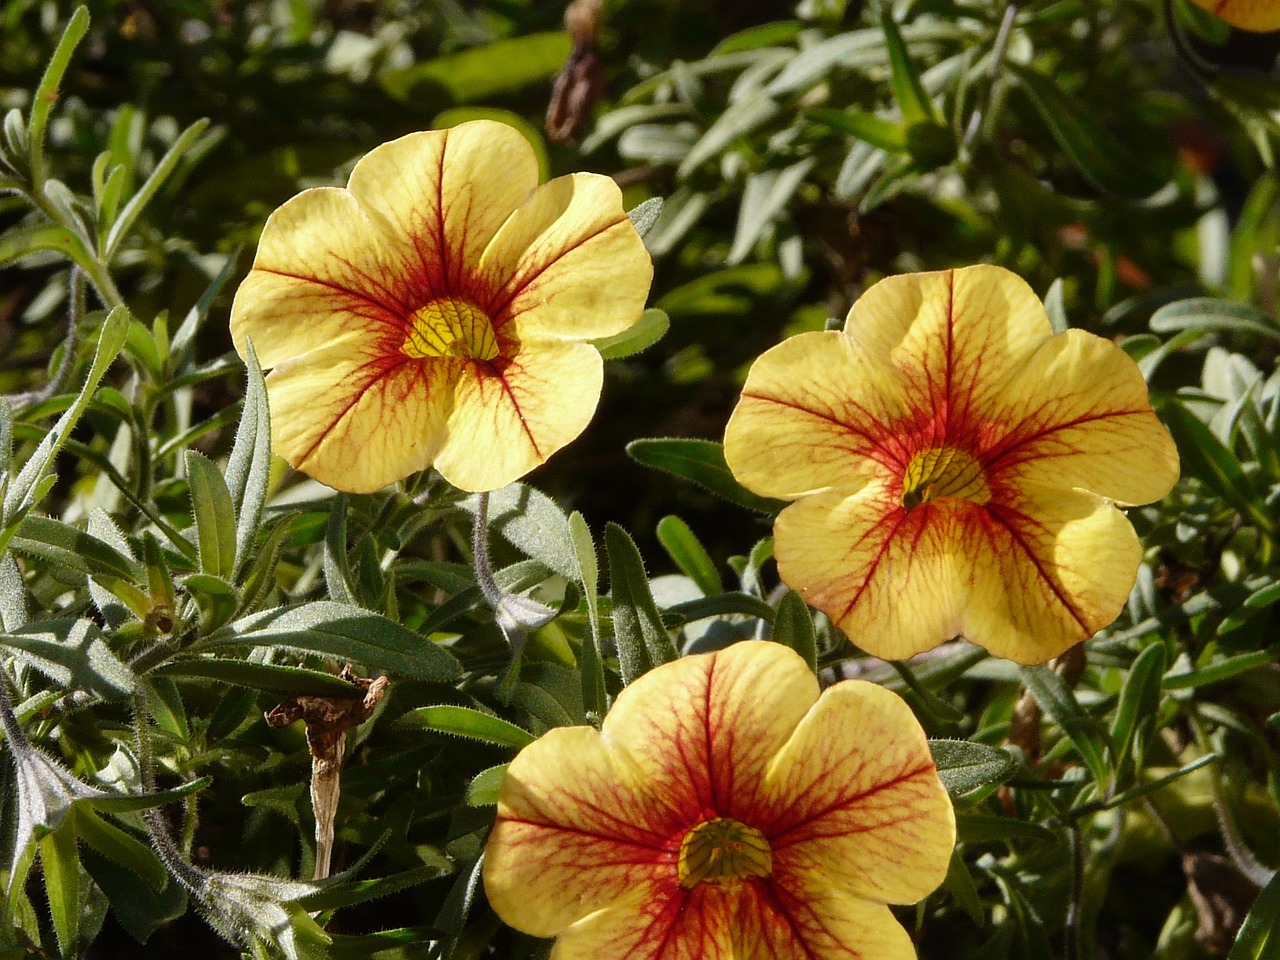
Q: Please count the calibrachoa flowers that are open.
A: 3